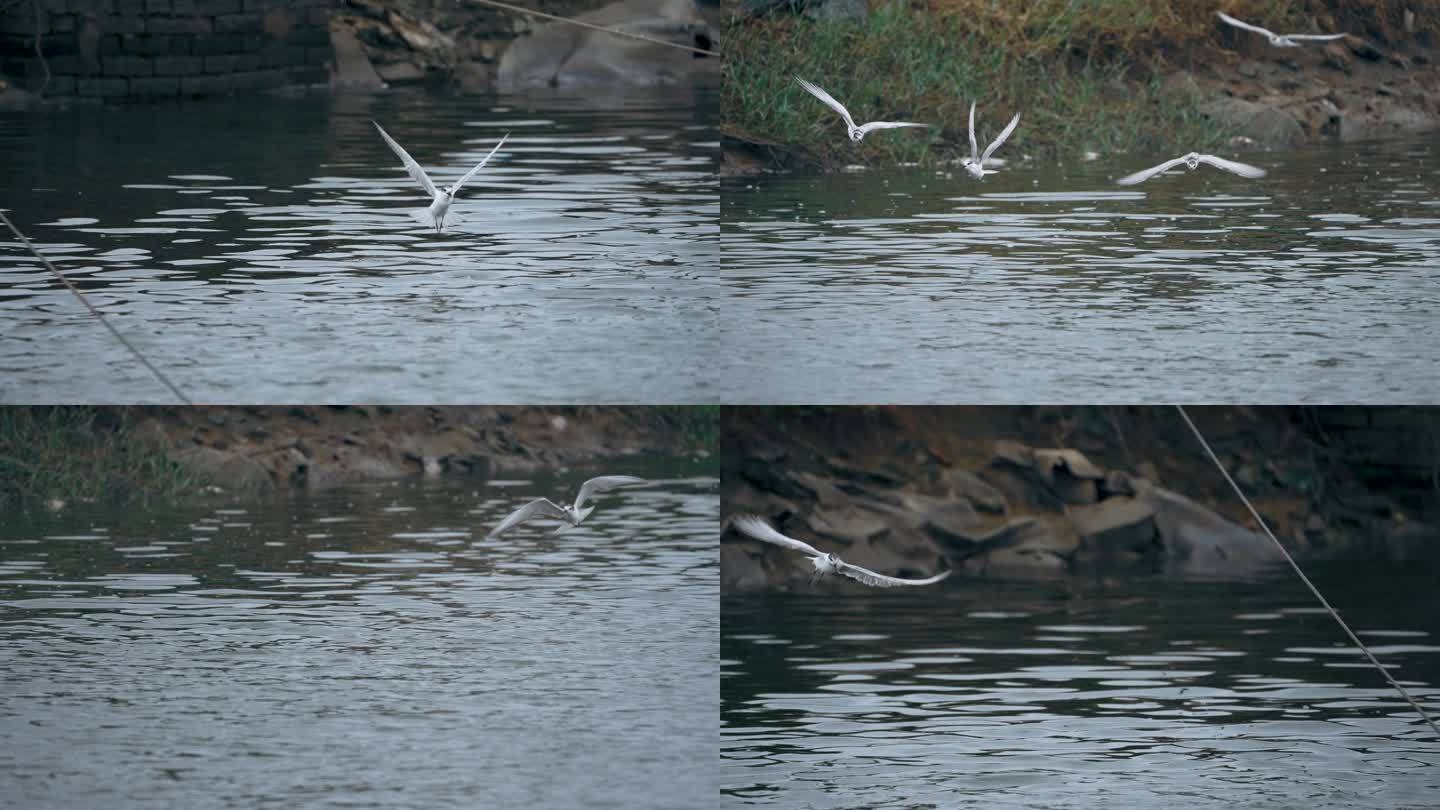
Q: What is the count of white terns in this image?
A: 7